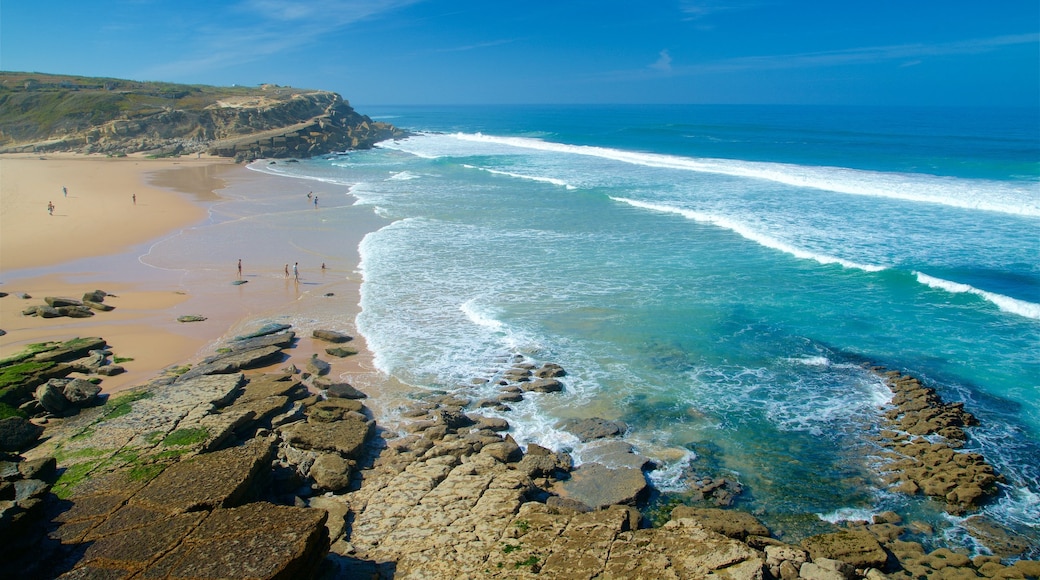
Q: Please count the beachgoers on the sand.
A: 9